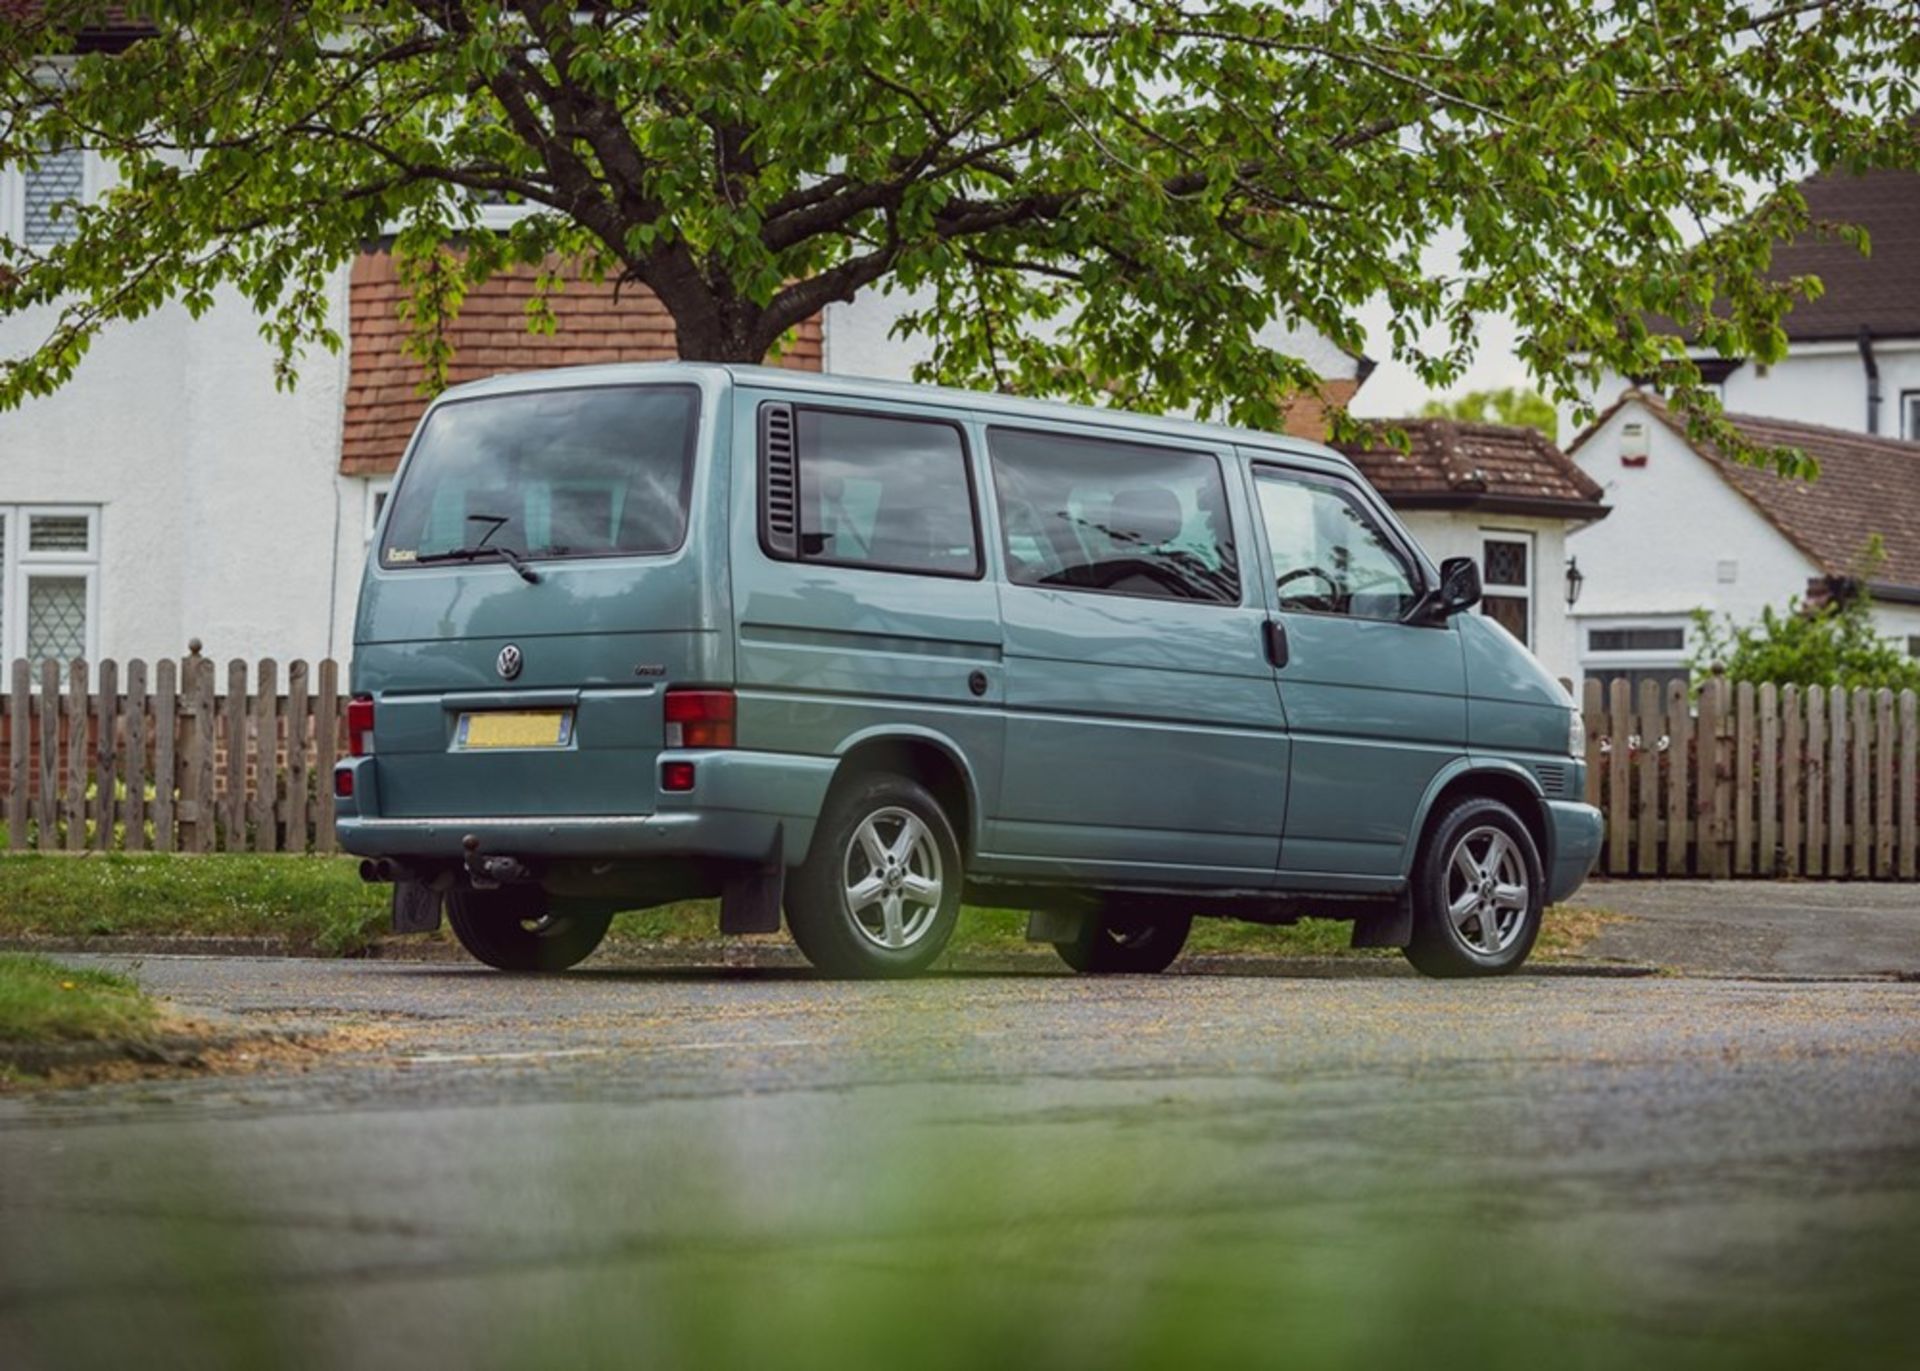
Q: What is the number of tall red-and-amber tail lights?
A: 2